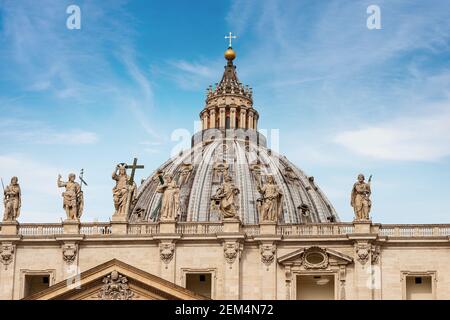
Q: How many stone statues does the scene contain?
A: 7